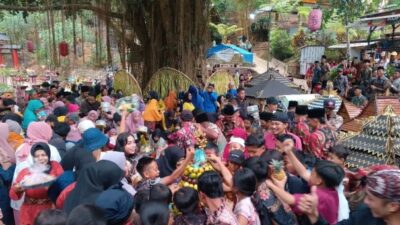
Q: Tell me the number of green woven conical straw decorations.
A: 3